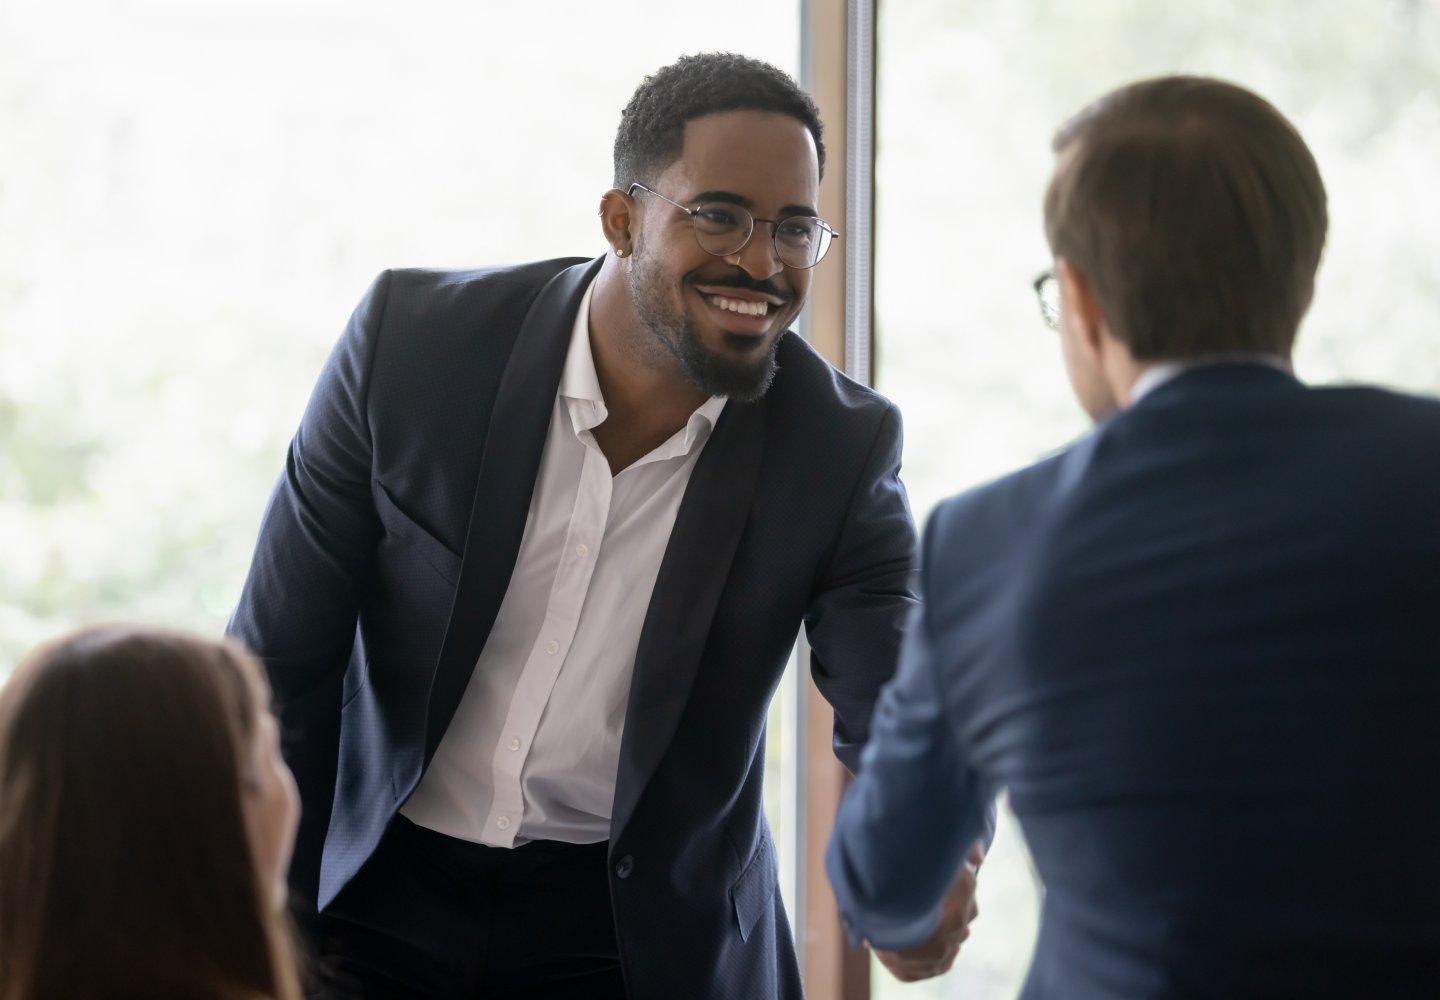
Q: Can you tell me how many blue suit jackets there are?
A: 2